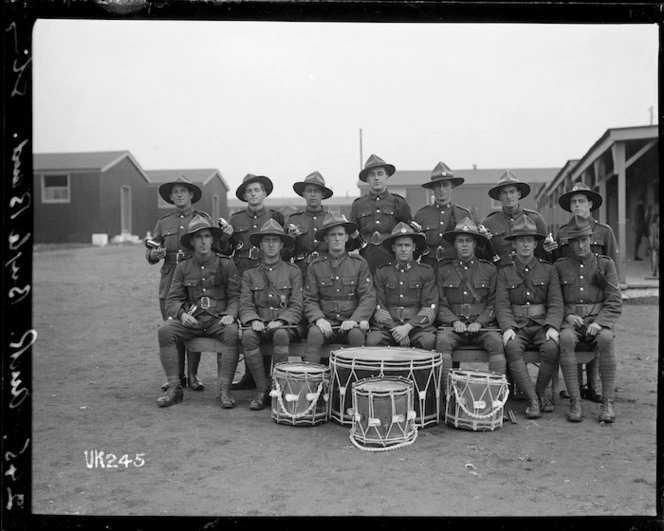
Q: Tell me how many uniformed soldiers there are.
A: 14